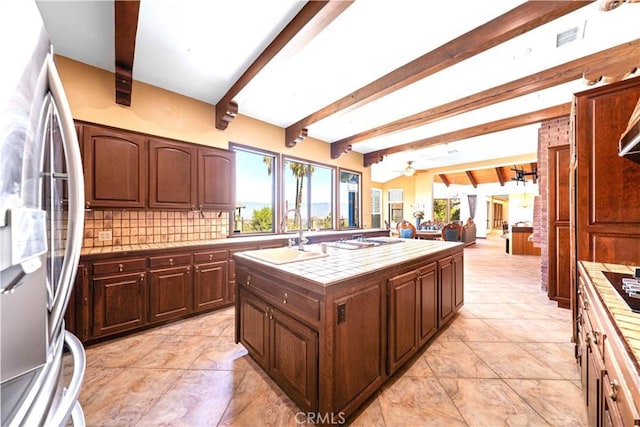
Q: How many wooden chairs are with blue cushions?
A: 2